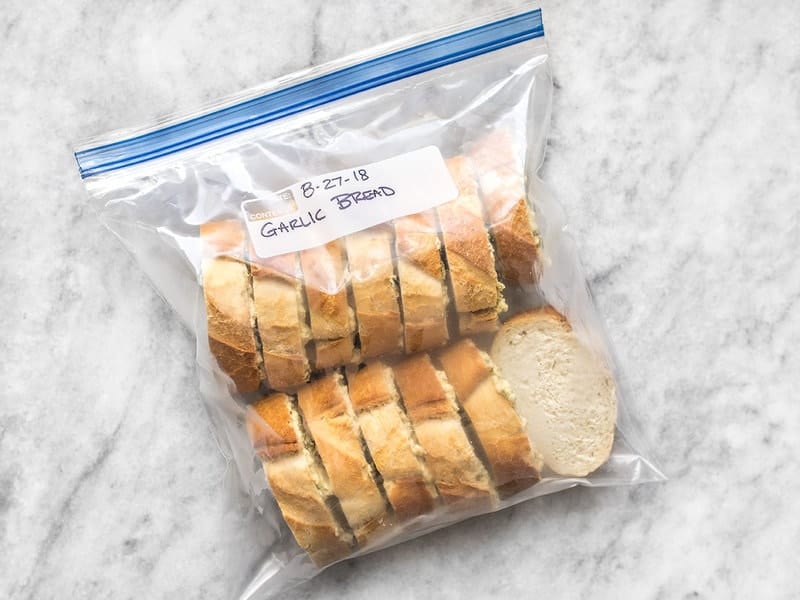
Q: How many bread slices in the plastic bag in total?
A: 13